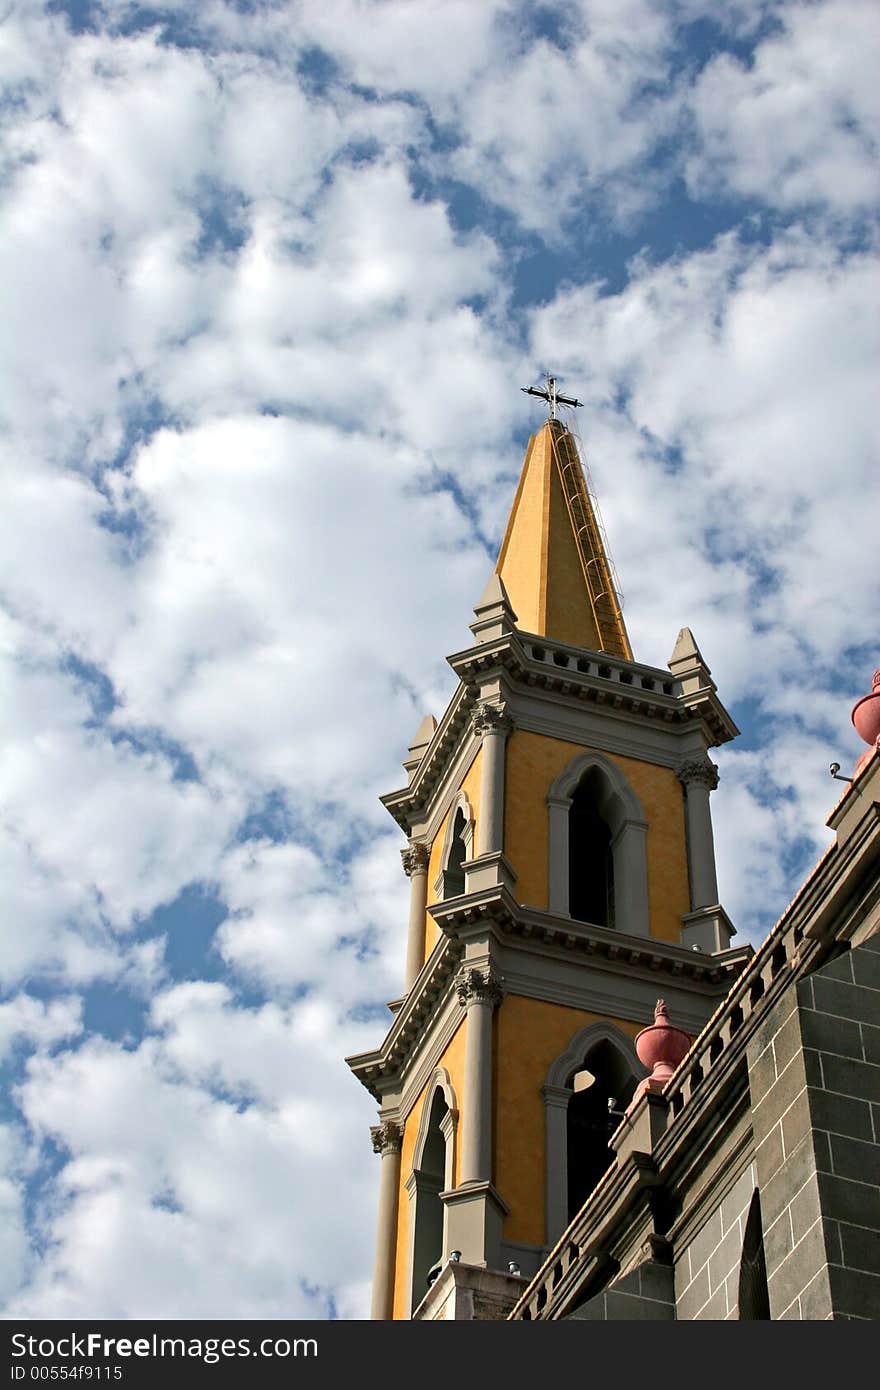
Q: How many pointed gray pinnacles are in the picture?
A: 3